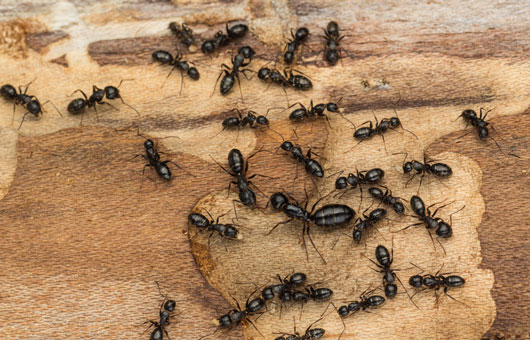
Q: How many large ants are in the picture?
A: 1